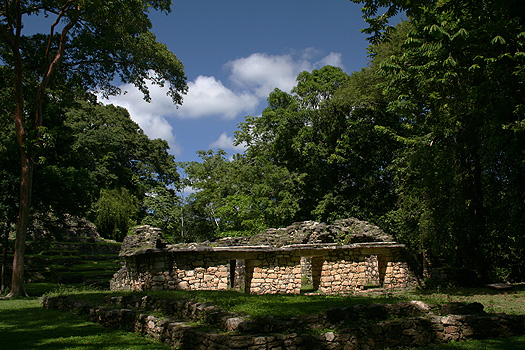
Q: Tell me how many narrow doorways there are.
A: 3